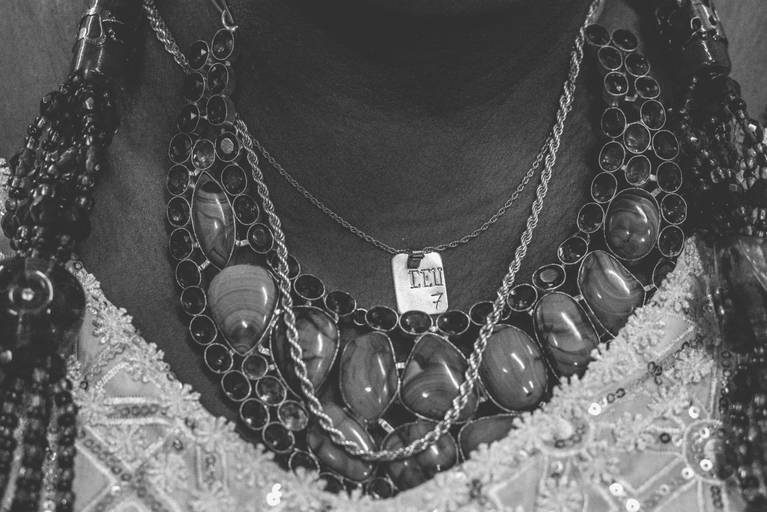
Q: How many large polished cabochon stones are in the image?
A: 12